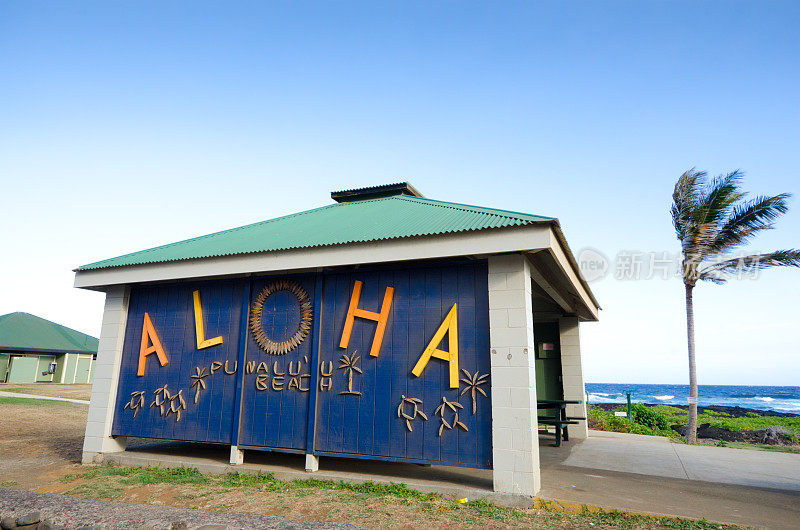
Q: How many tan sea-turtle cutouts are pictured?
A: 5